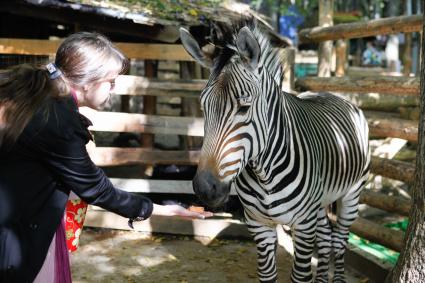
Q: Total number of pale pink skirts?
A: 1